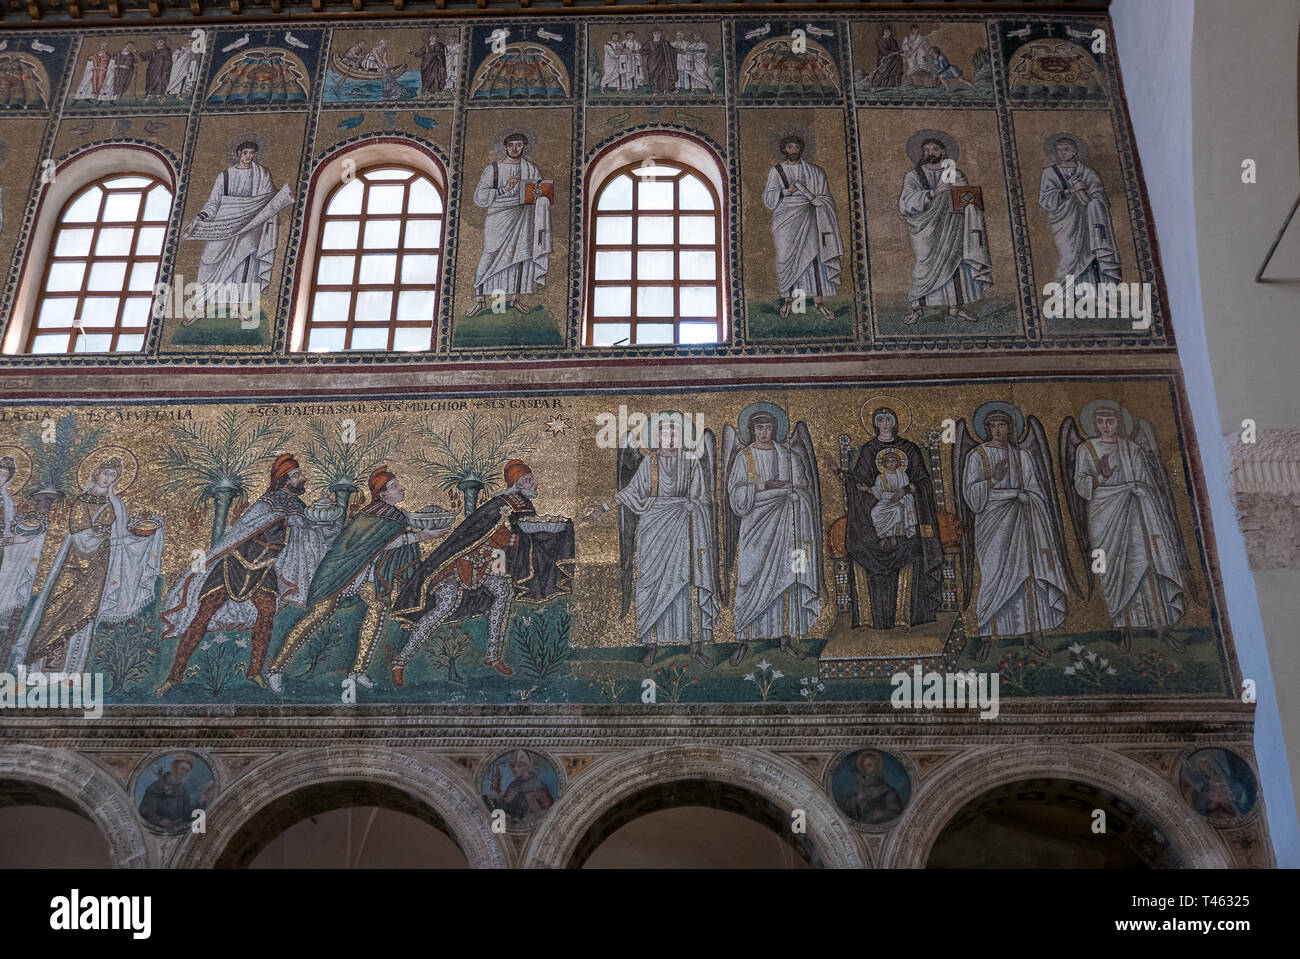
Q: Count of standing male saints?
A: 5